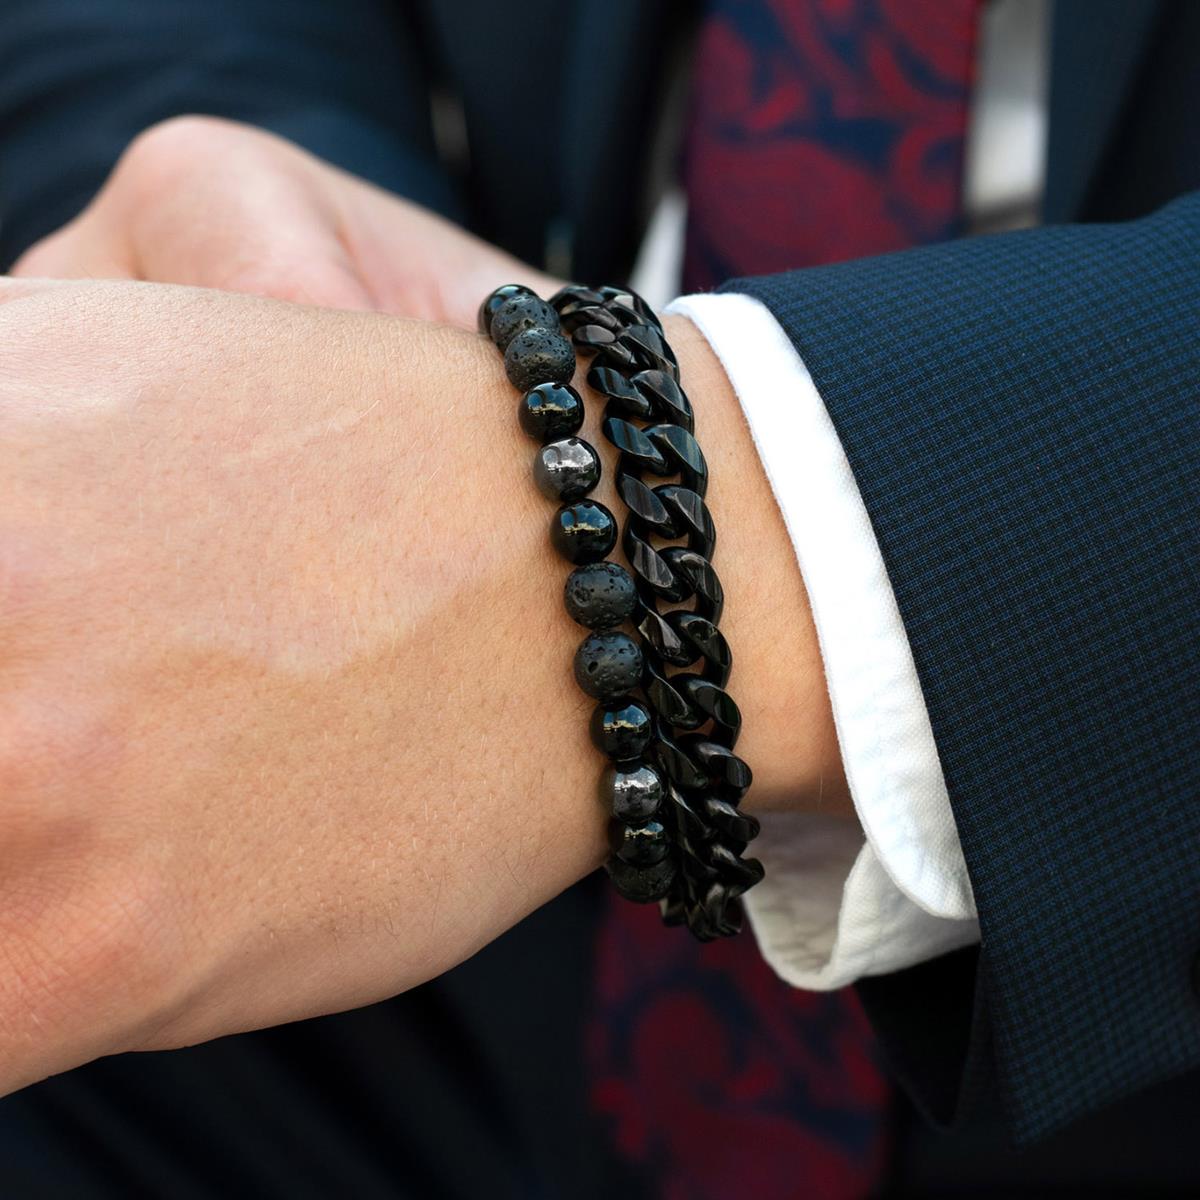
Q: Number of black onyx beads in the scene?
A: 5